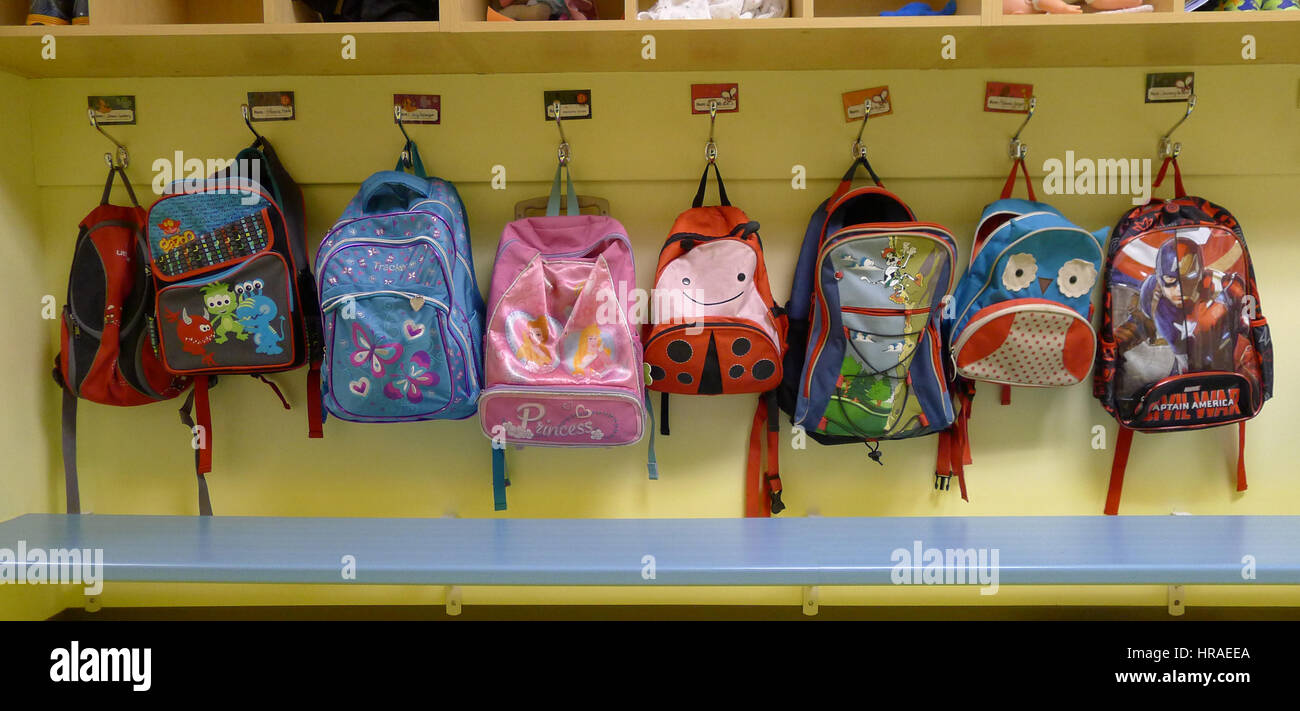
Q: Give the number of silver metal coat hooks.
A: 8